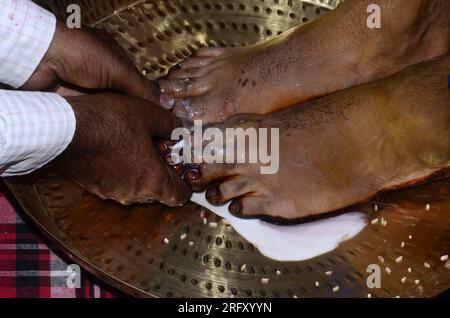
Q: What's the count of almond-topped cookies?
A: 0